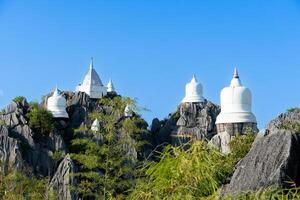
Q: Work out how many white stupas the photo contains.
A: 7